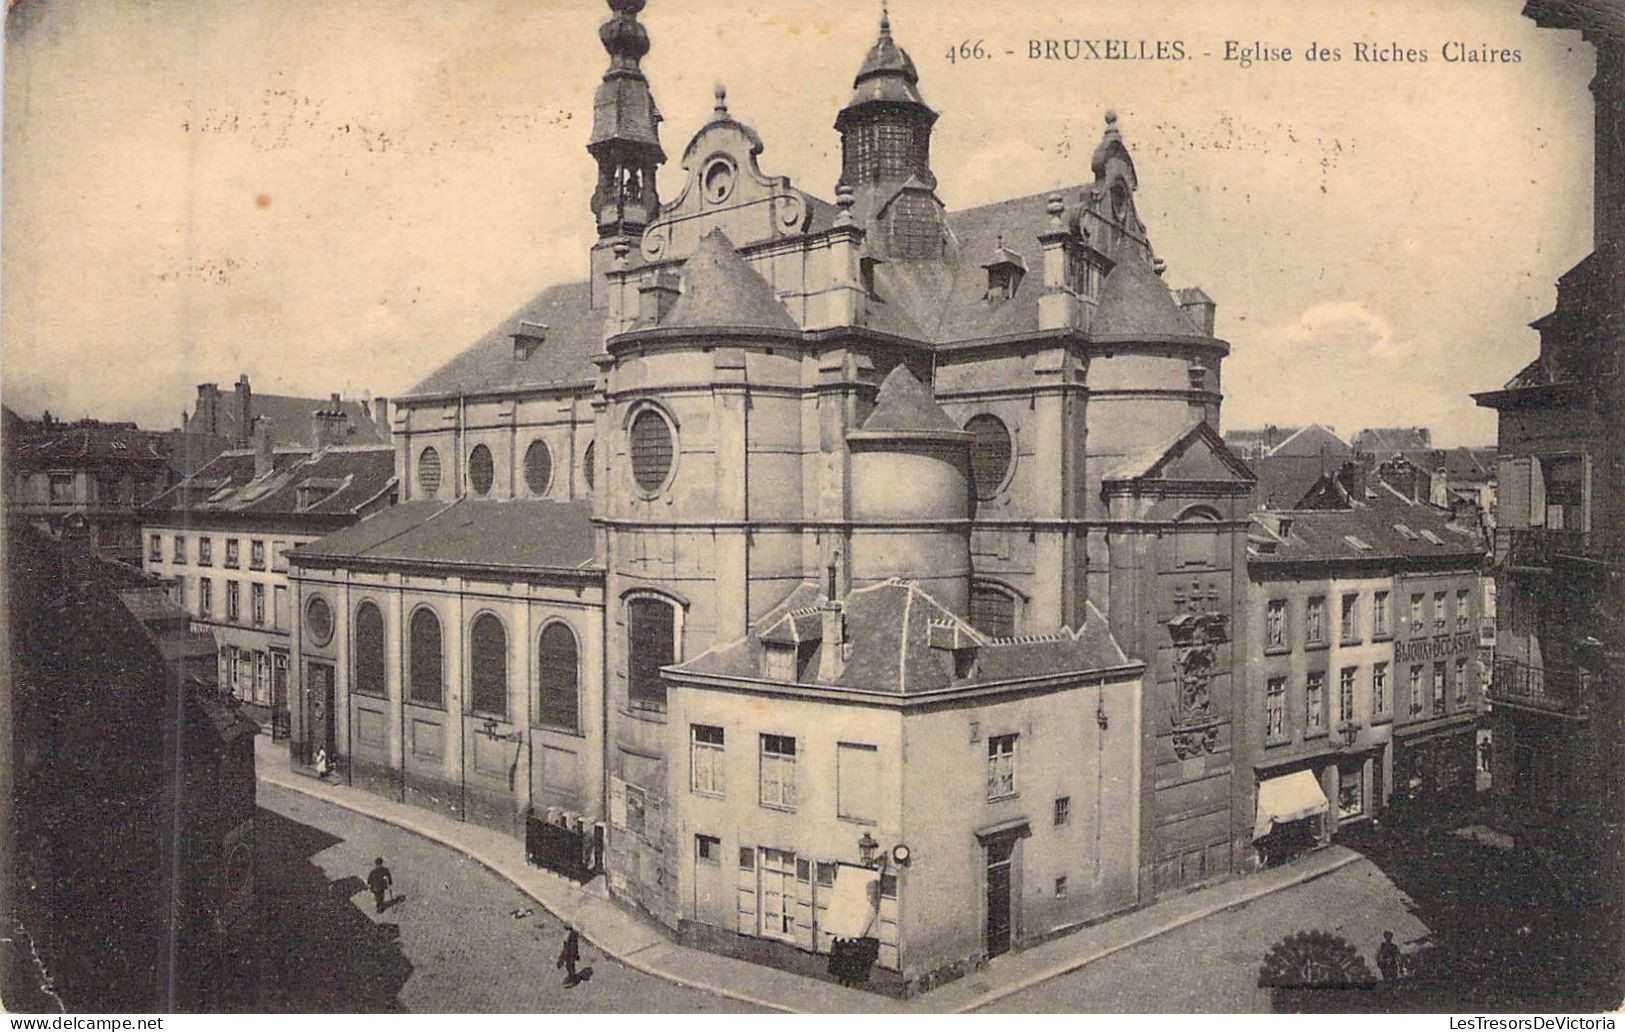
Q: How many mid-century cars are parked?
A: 0